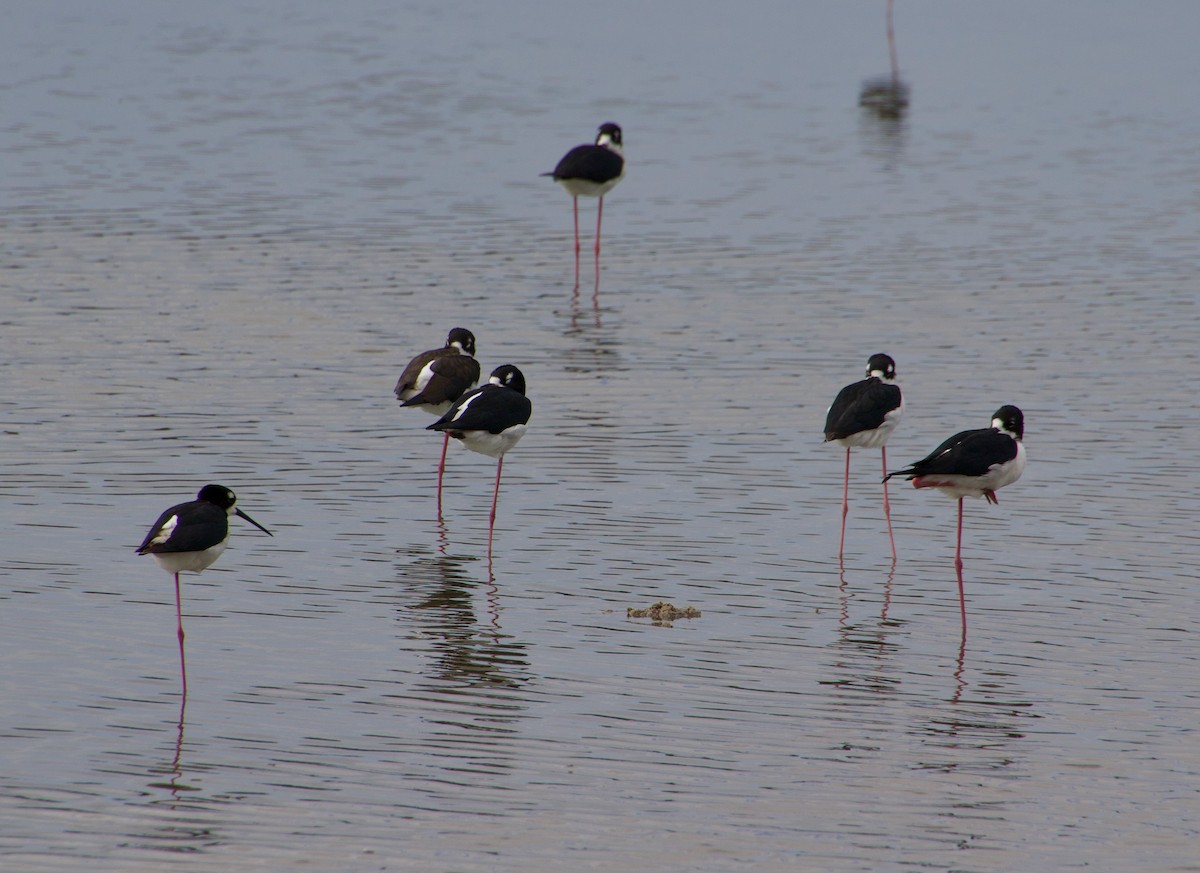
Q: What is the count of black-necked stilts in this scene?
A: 6